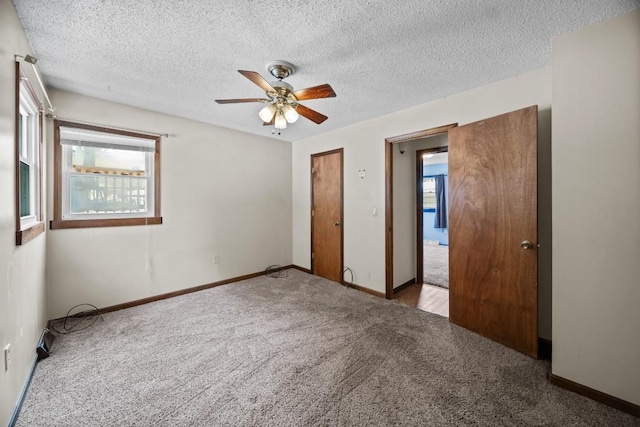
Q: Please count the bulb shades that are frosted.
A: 3